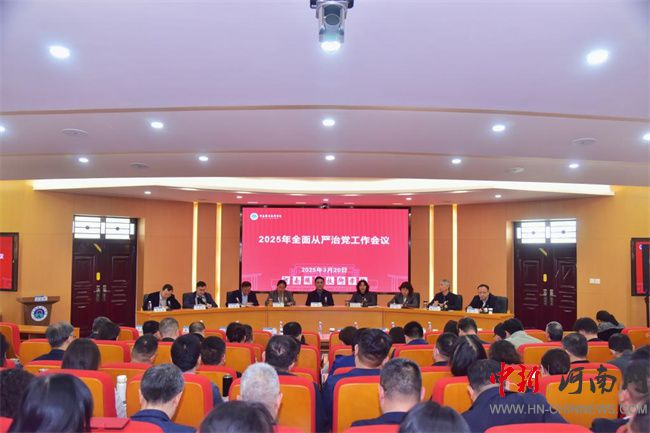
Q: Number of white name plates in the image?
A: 9